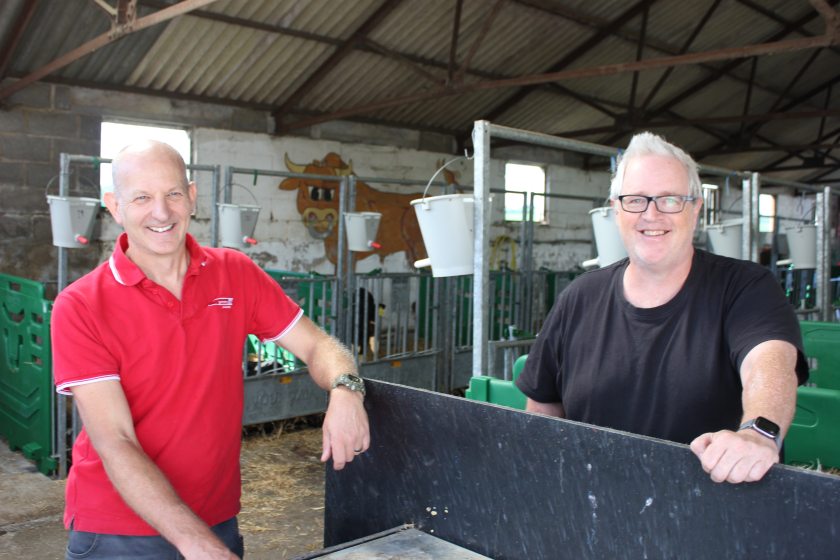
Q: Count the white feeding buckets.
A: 7